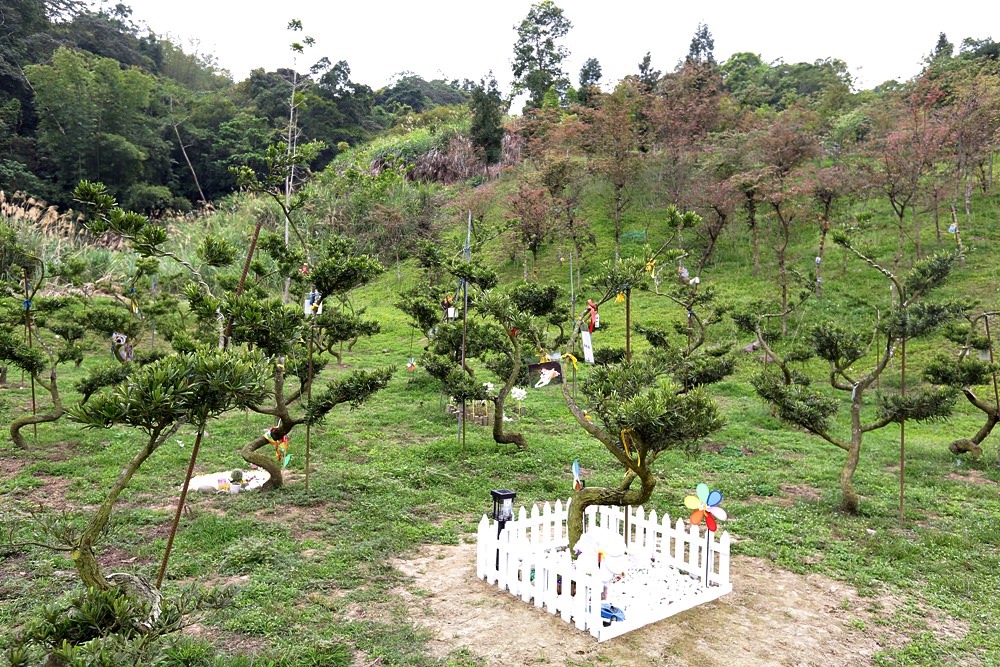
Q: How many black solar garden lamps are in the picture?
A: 1